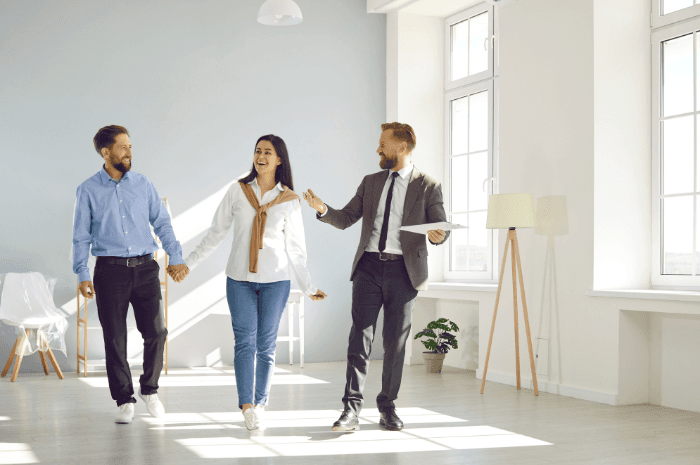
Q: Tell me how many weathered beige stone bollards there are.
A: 0